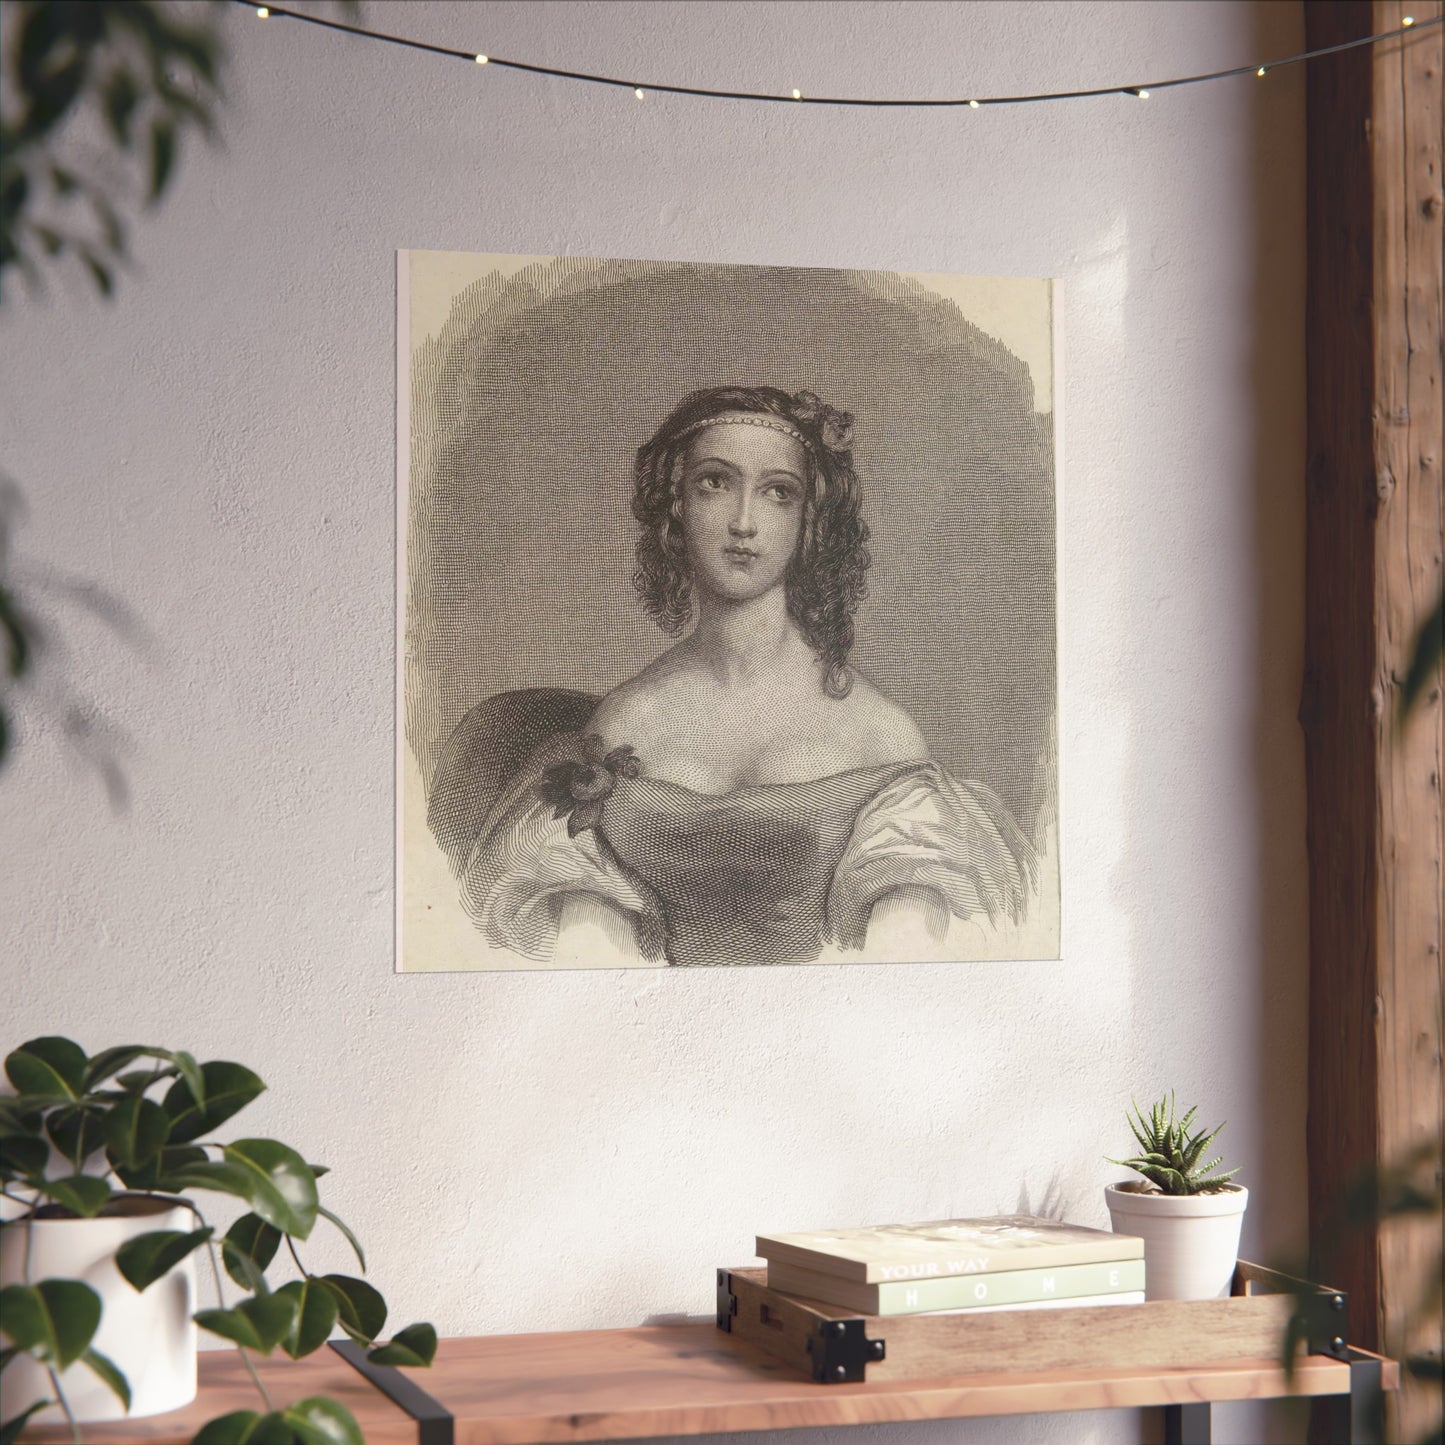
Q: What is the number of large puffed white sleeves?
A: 2